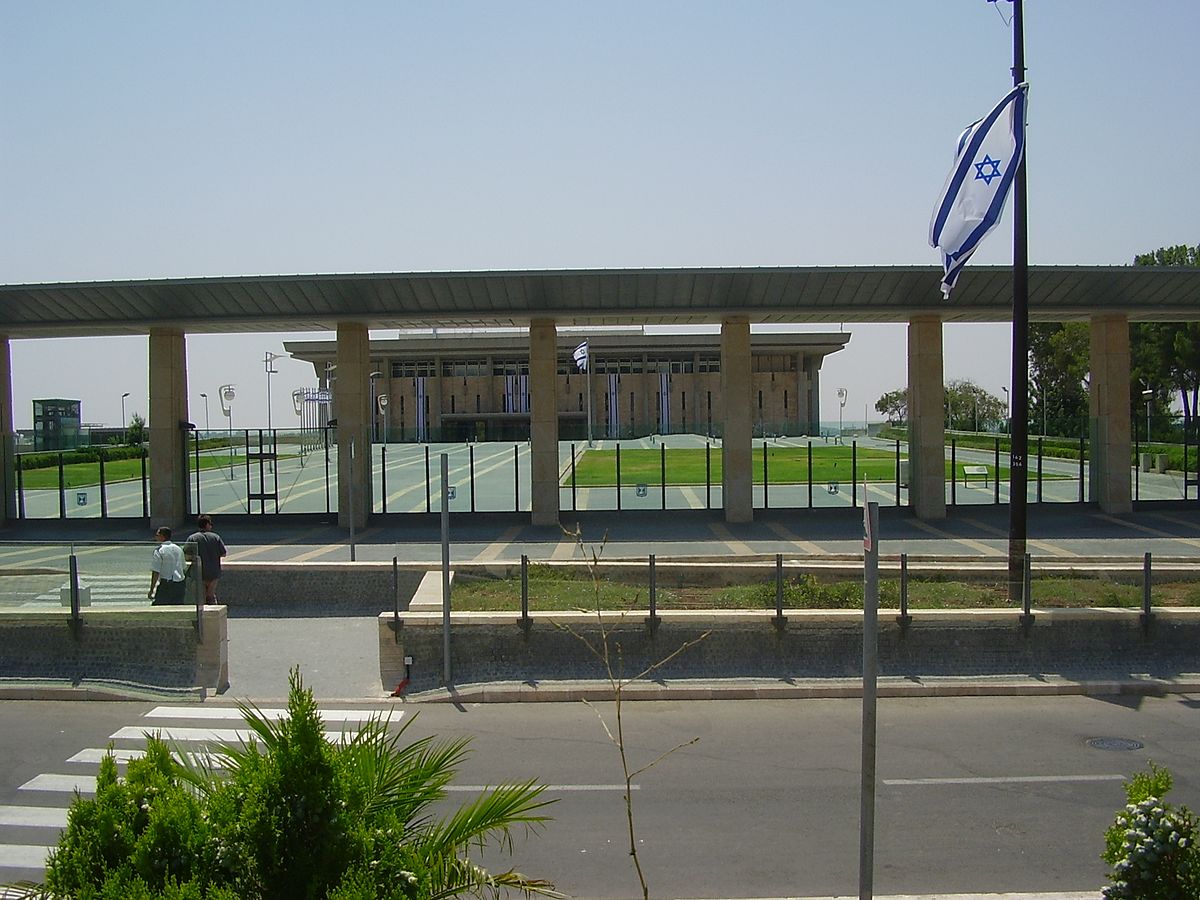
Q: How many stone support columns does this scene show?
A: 7